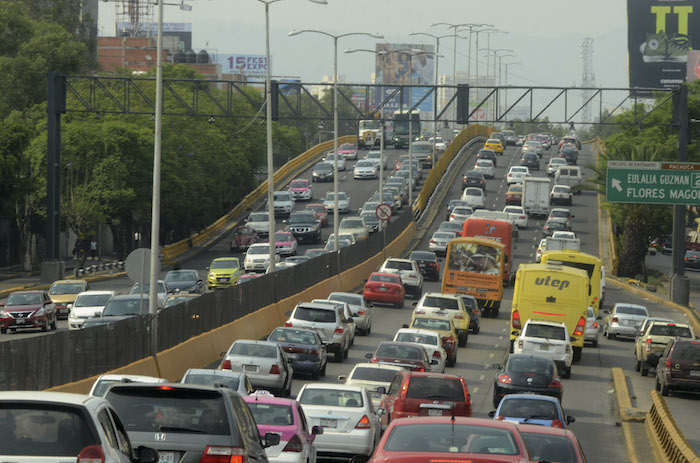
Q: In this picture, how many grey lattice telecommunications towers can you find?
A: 1